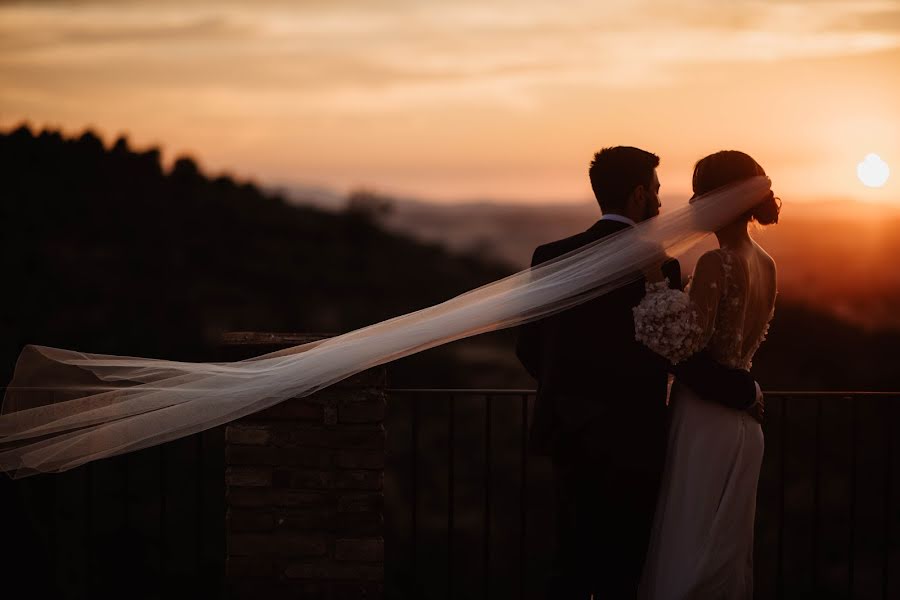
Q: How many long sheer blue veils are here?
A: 0